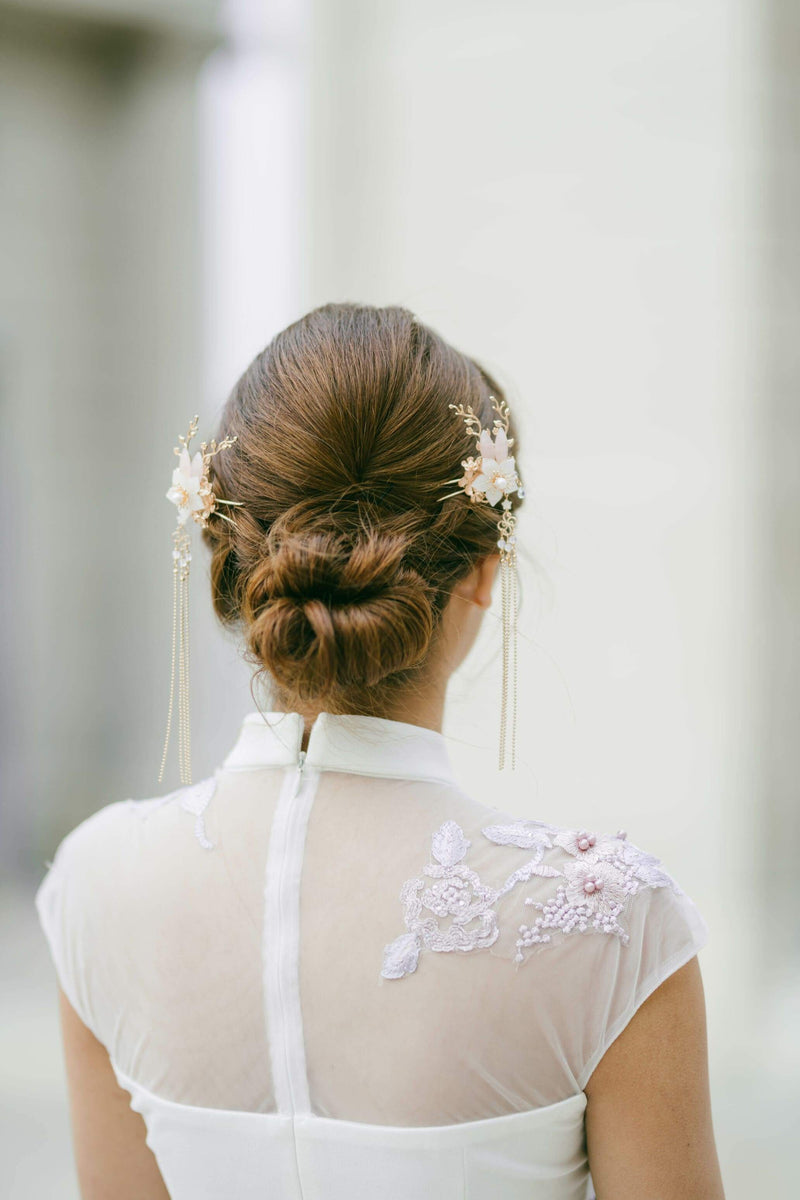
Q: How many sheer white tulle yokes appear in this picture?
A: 1